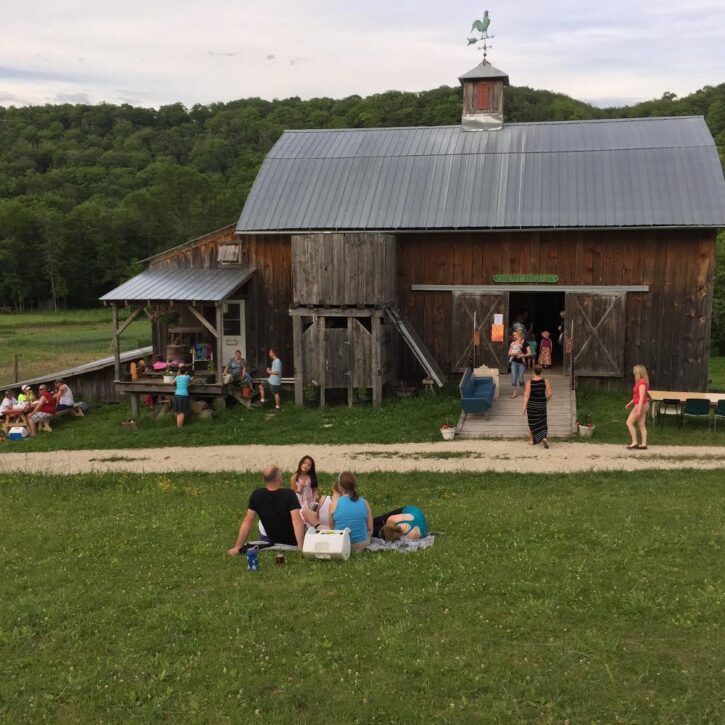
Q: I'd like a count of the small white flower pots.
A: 2